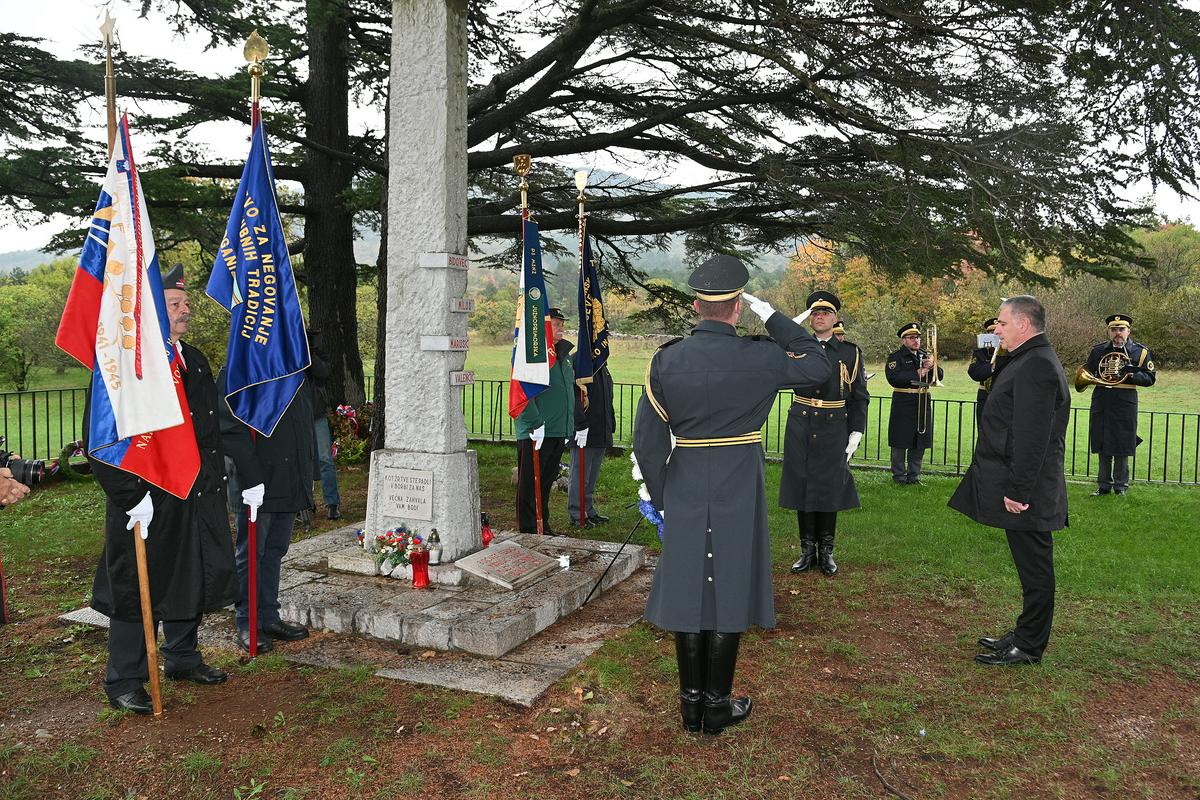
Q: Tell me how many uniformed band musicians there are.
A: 4